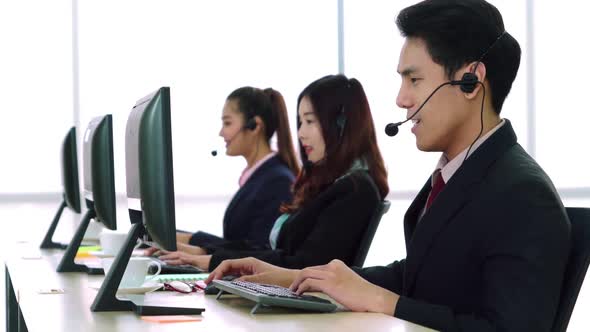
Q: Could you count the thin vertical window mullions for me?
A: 3